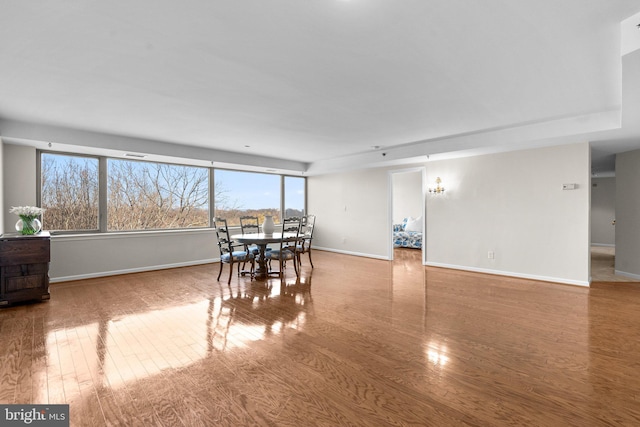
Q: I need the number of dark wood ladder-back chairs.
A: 4